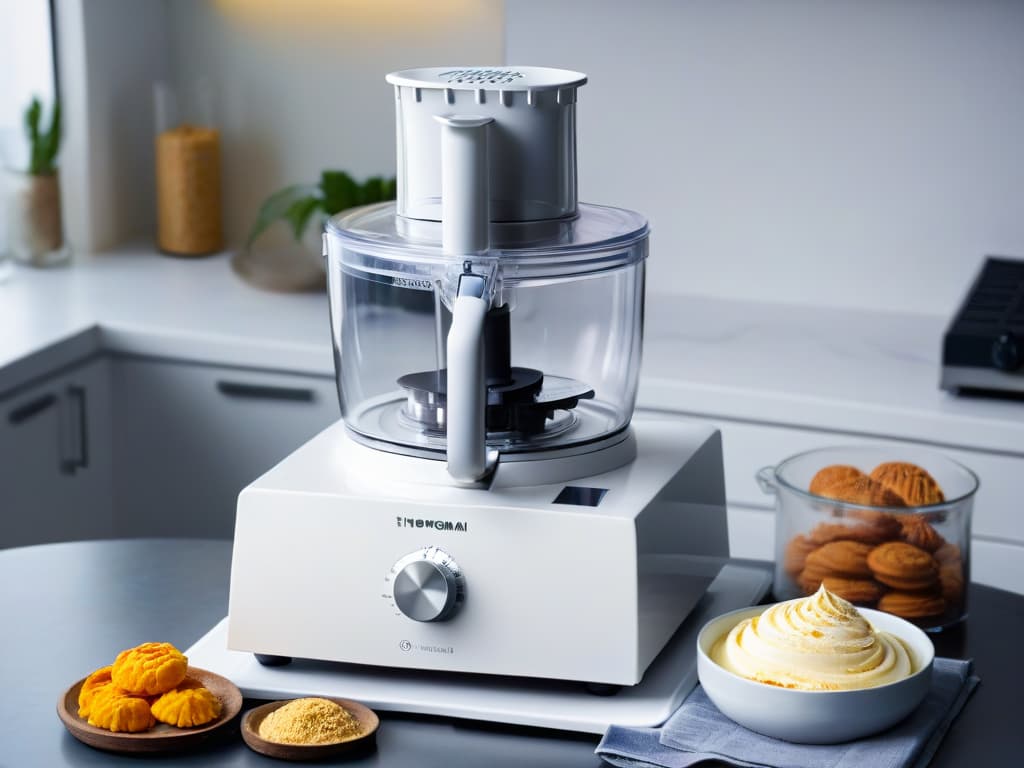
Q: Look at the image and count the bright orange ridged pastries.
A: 4